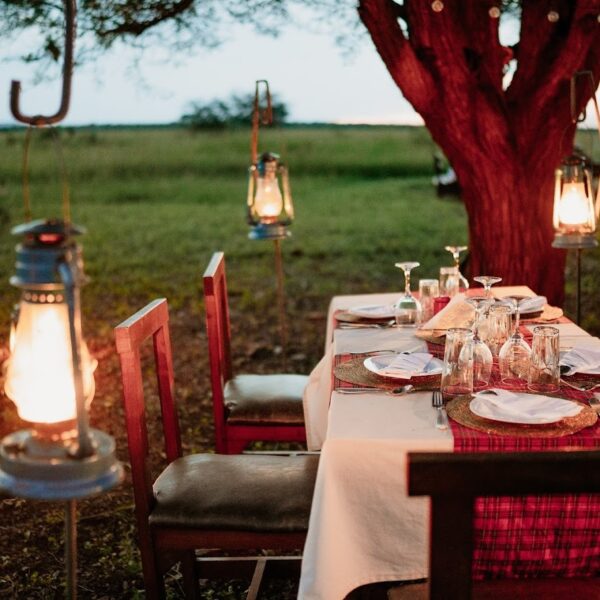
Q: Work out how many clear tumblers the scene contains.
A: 5